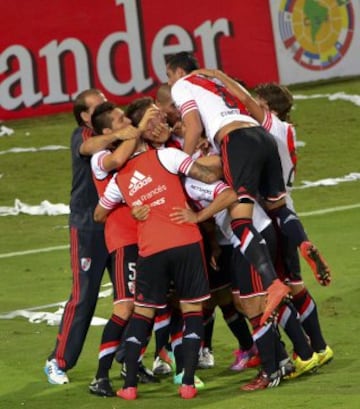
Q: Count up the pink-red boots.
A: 2